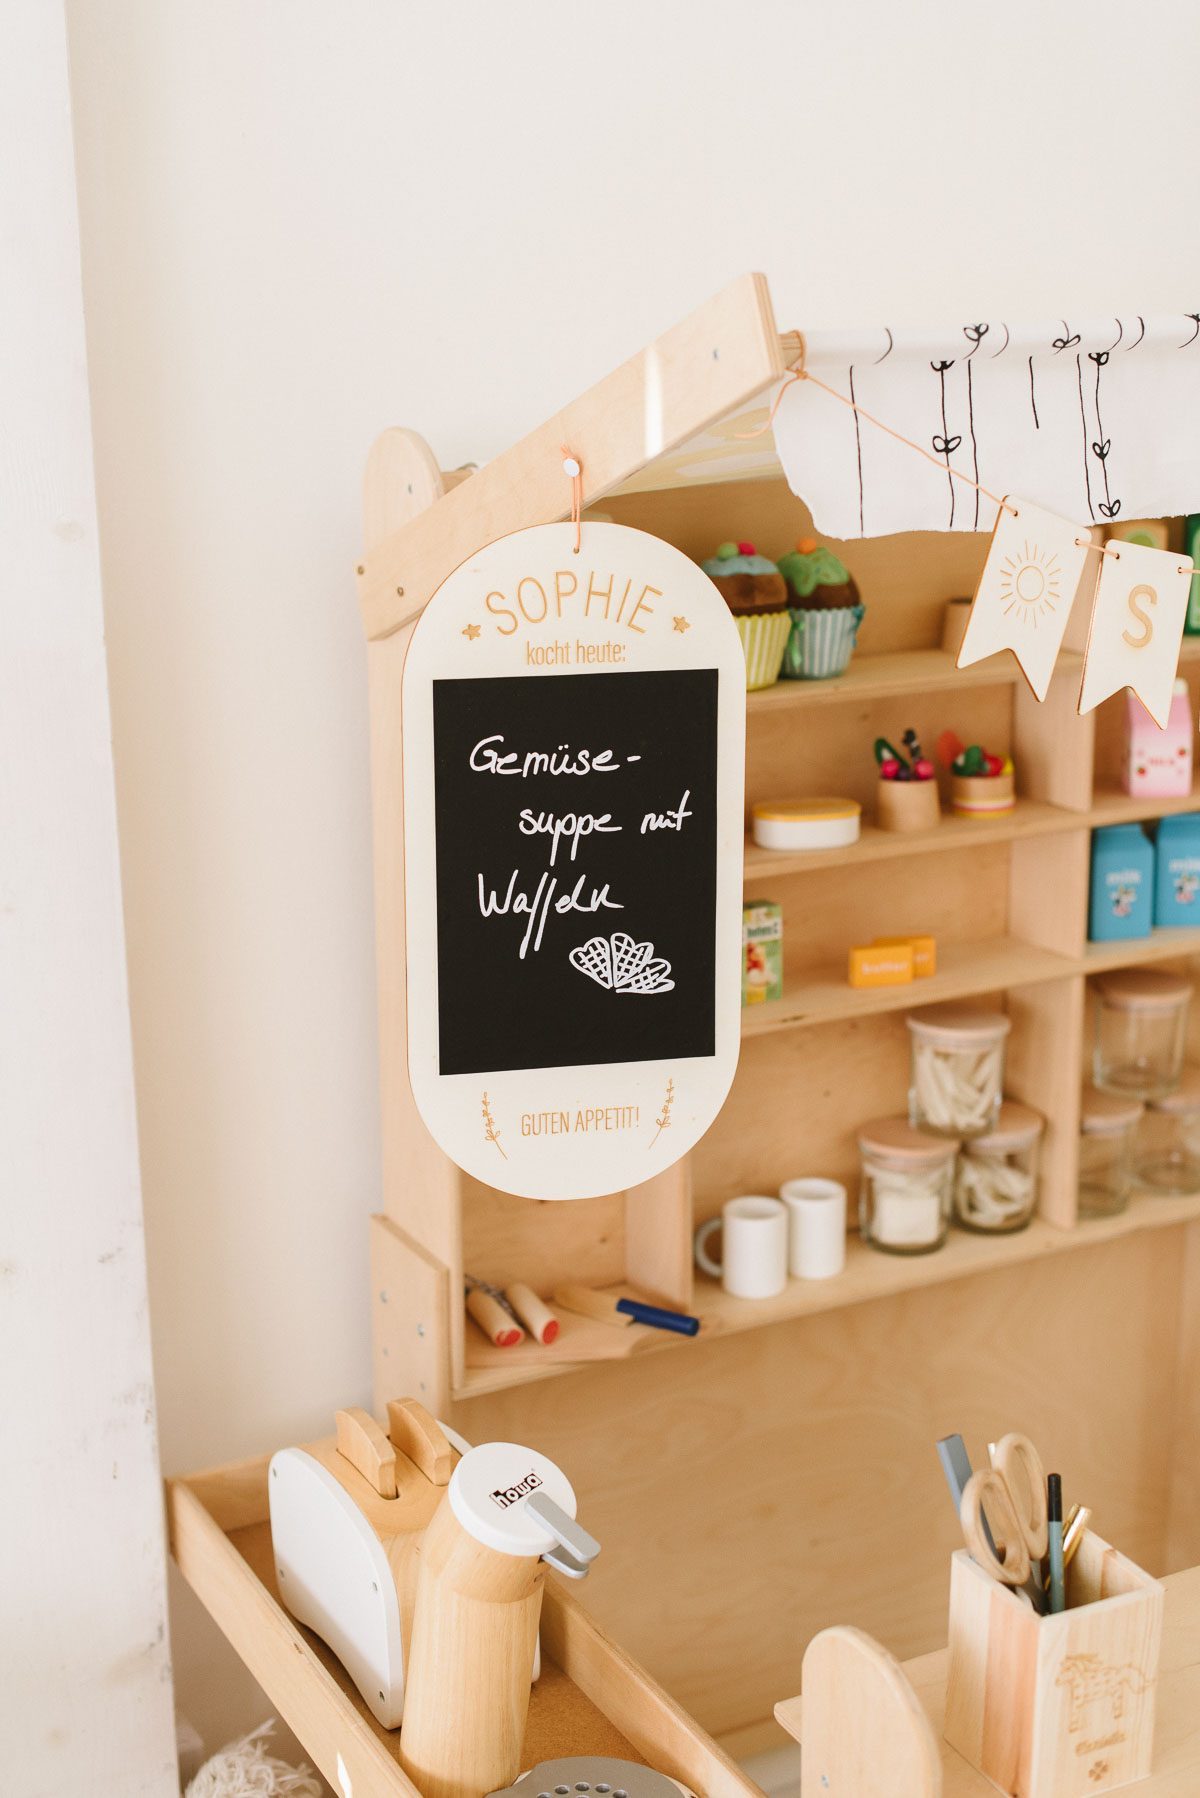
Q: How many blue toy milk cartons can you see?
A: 2